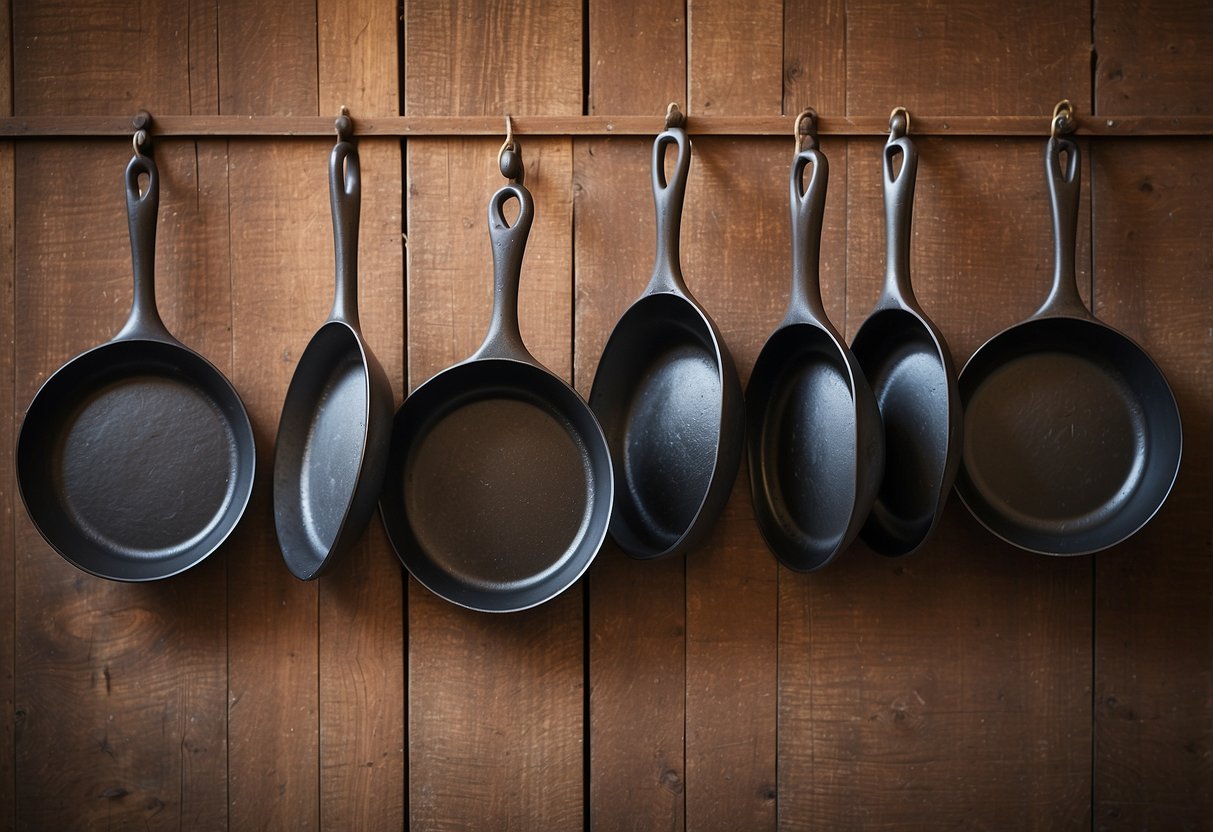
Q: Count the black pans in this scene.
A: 7